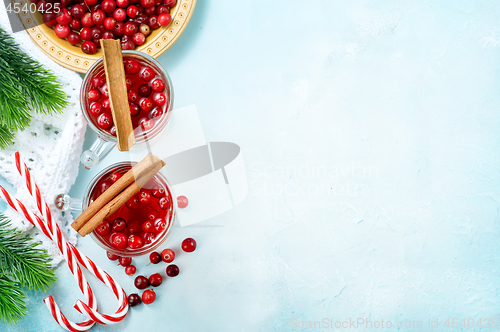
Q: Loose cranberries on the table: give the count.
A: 12